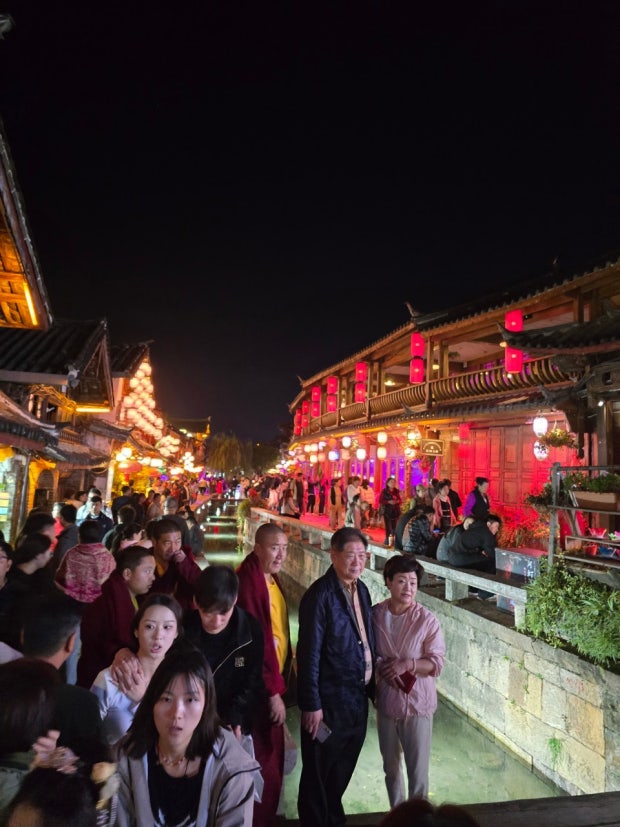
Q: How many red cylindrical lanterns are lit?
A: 14